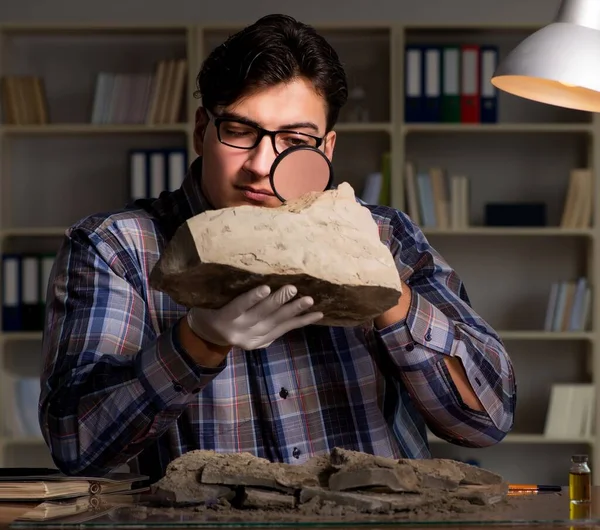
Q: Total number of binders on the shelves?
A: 11